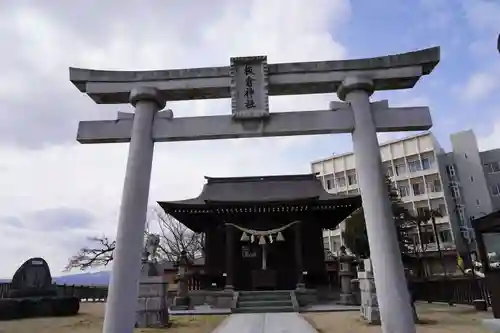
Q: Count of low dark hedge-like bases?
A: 1